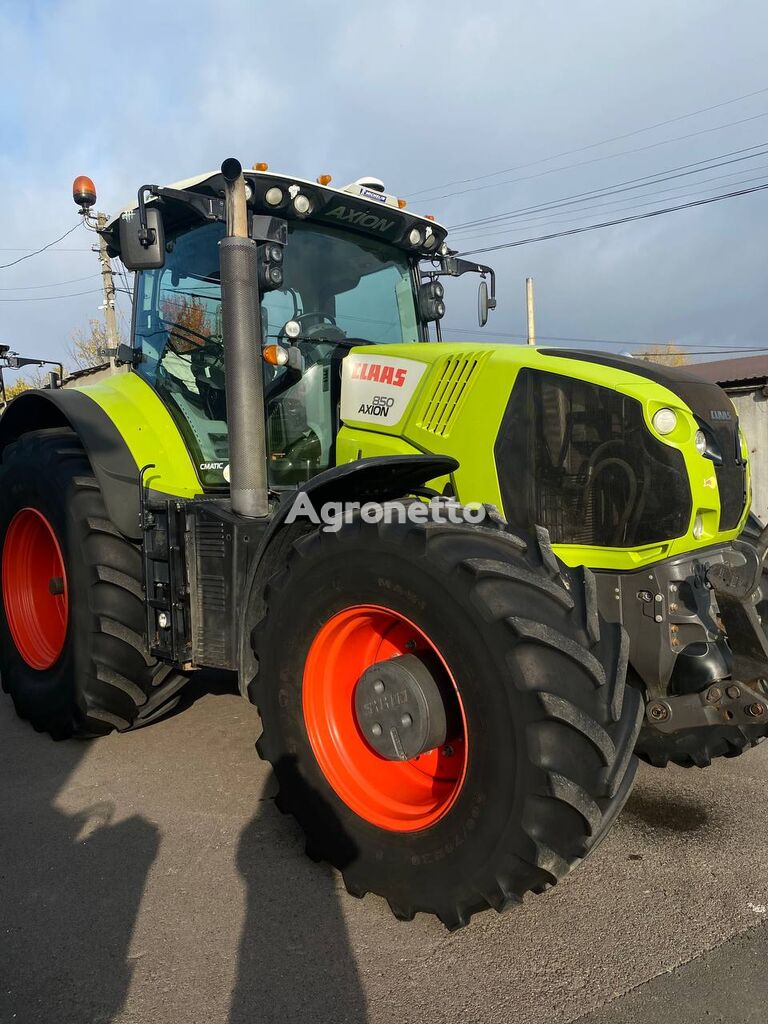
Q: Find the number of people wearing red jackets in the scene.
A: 0